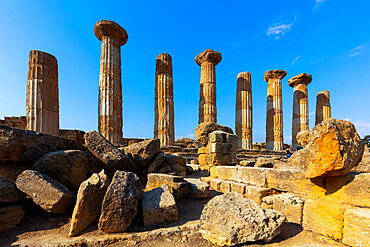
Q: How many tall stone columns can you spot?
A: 8